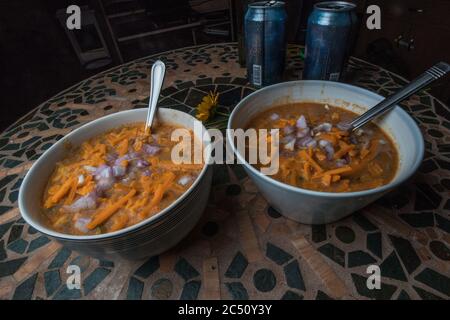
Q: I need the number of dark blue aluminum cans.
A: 2